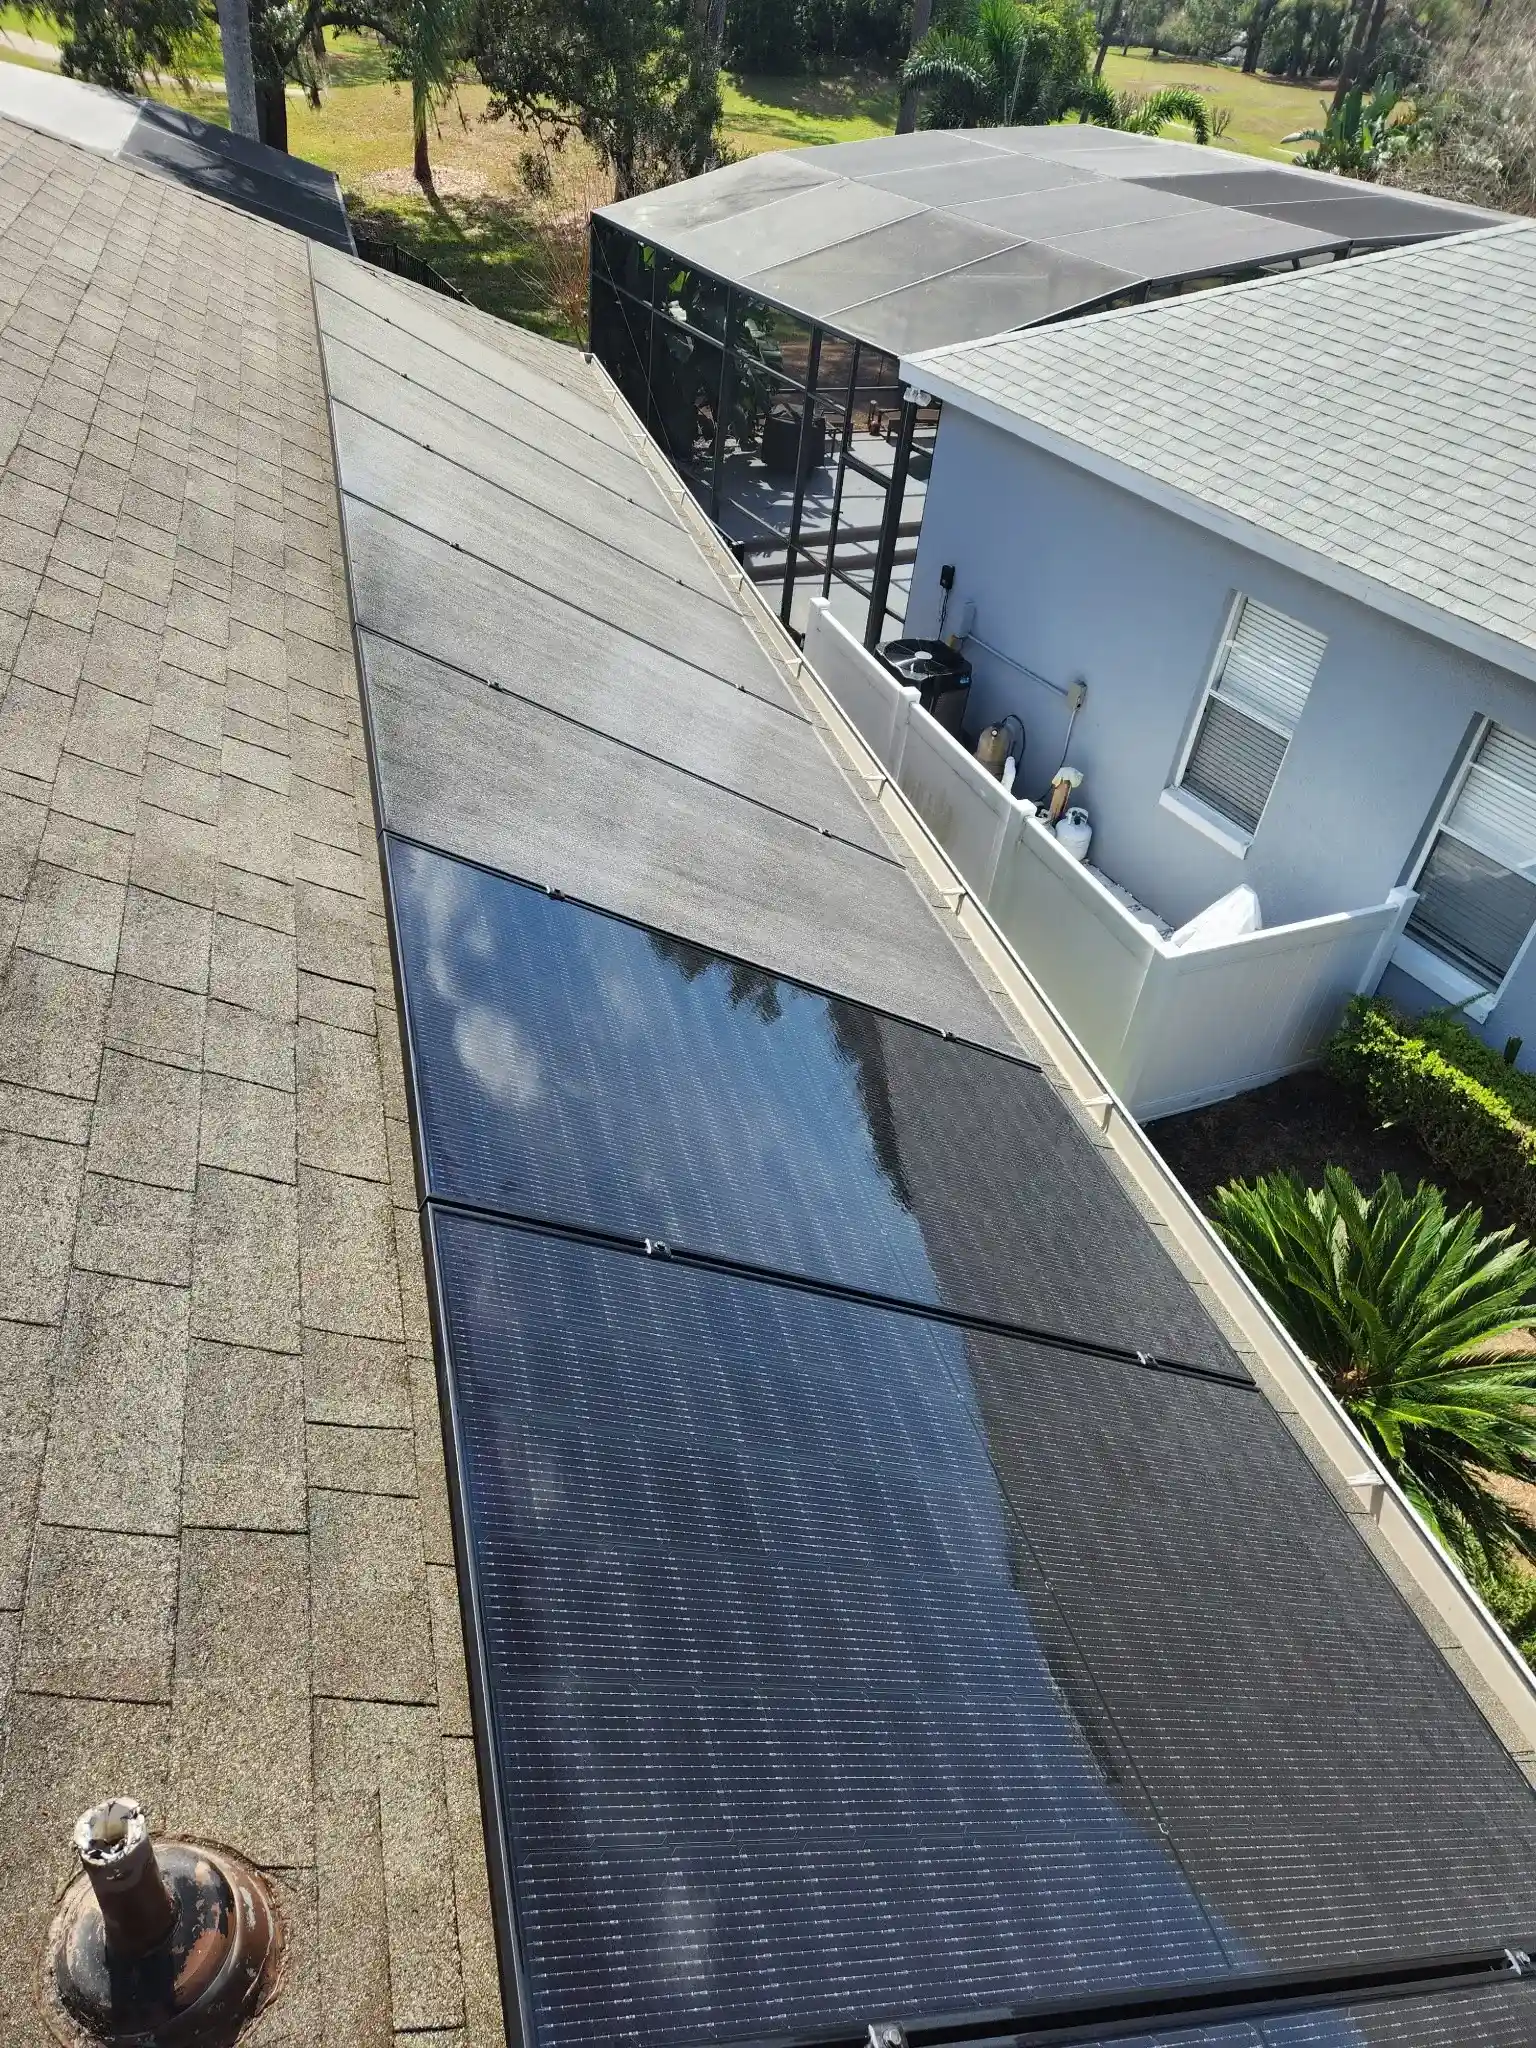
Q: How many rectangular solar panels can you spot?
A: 9